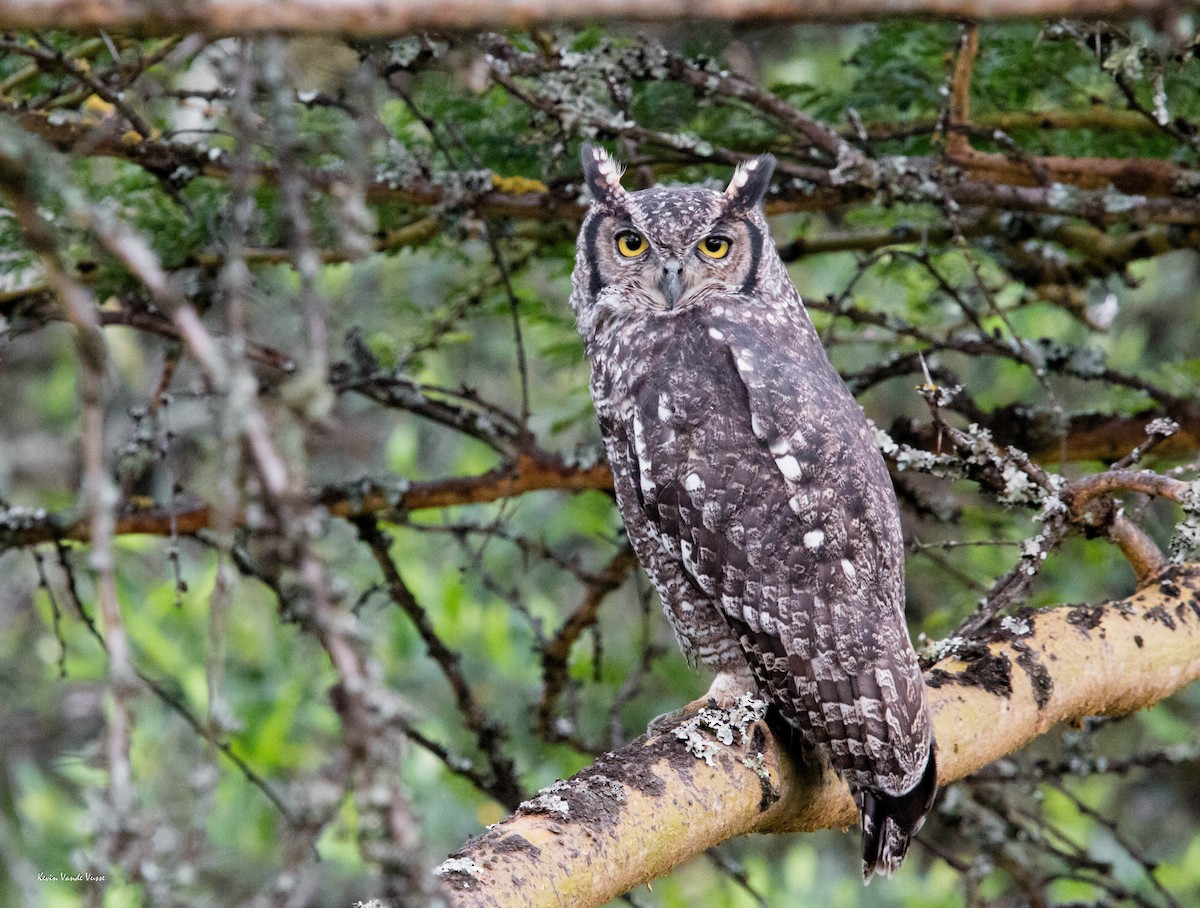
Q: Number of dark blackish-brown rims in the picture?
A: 2